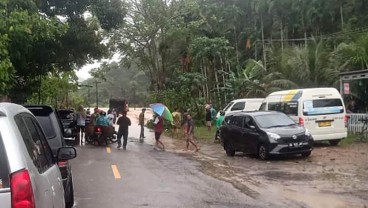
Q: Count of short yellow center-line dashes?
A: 2